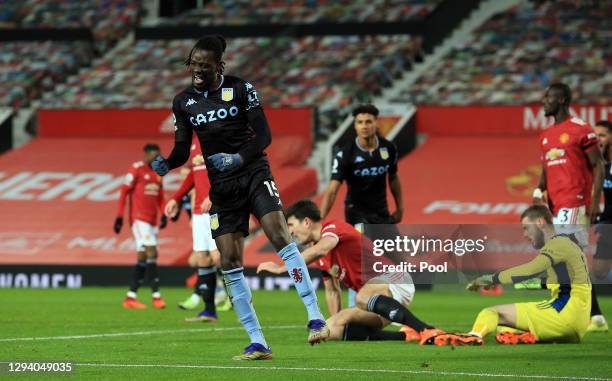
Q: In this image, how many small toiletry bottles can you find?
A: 0